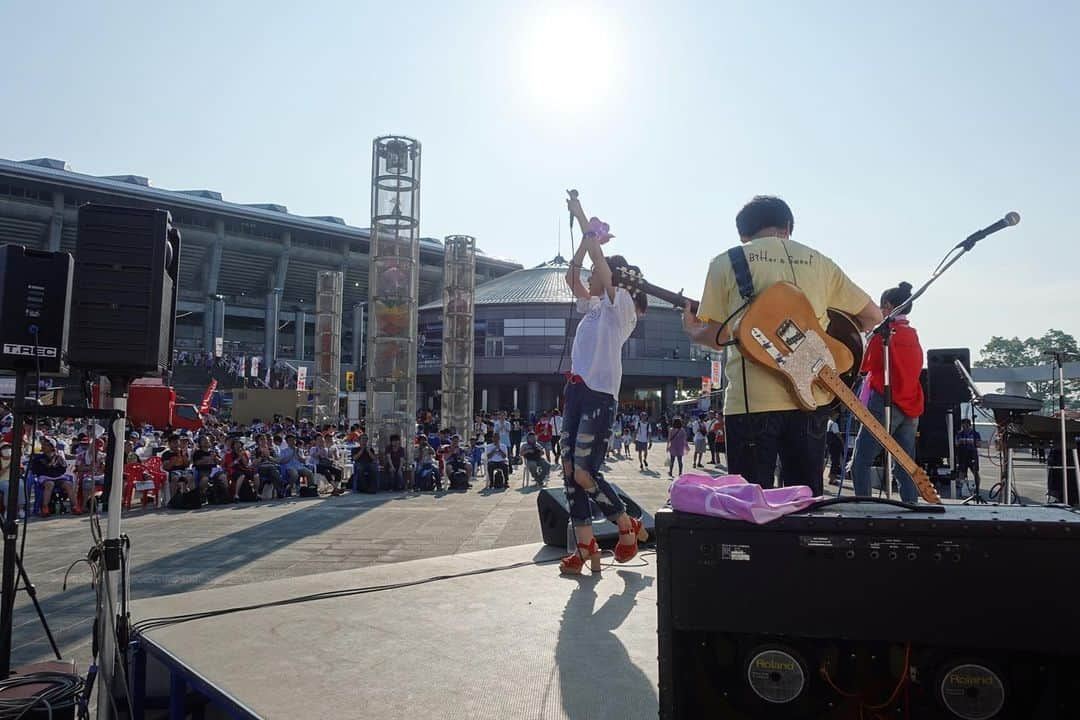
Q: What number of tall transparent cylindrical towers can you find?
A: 3